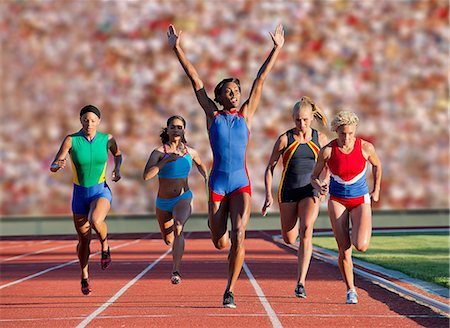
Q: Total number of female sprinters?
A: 5